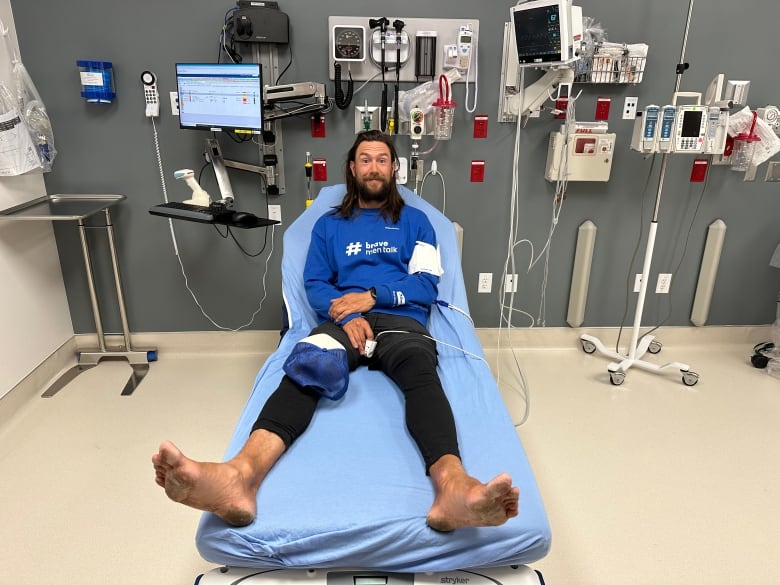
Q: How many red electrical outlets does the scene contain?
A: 7